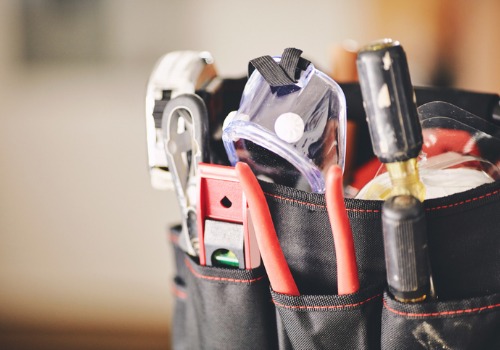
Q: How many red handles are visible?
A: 2